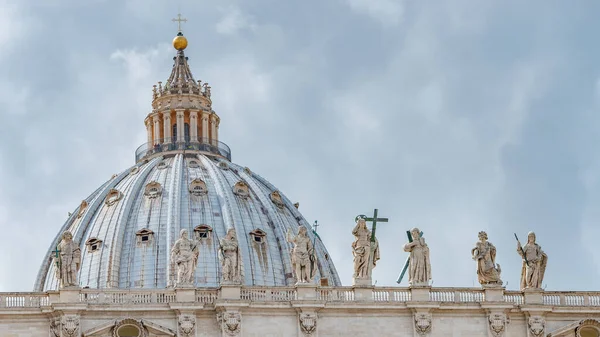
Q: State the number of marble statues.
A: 8